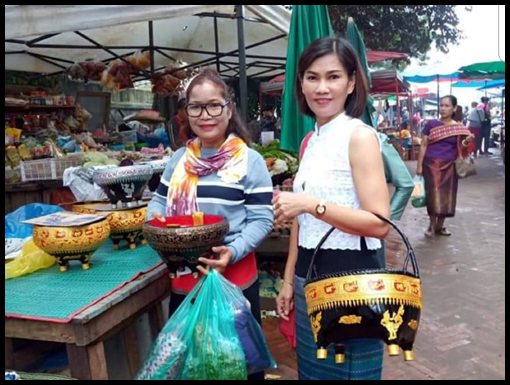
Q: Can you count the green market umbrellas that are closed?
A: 2